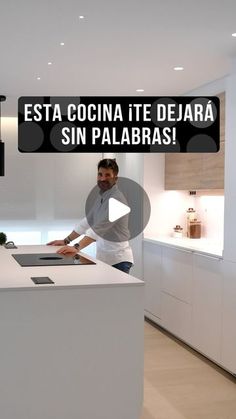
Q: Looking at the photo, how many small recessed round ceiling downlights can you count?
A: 7